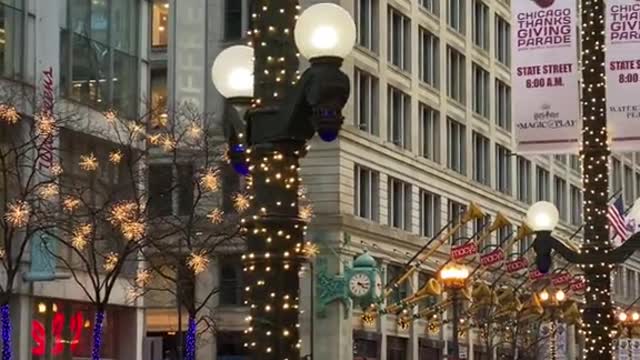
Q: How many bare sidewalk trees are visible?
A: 3